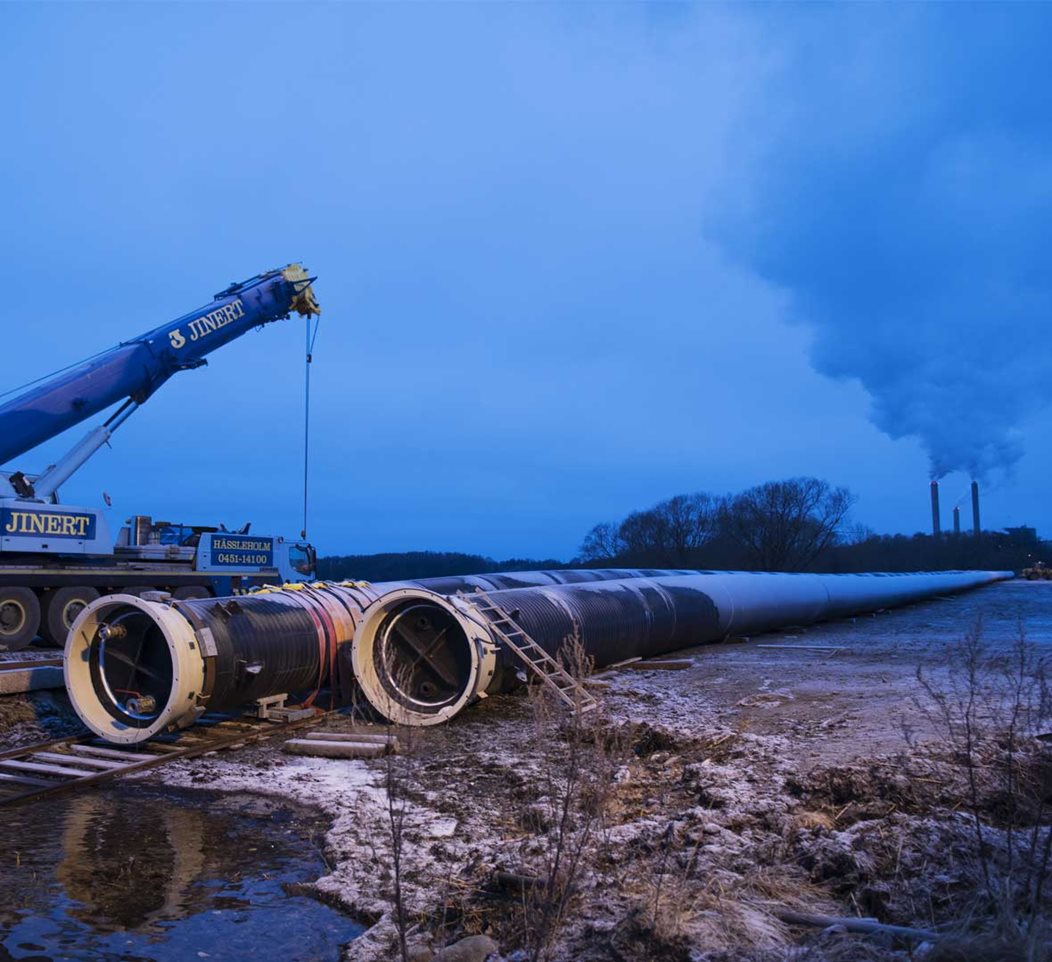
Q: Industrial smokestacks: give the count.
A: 3